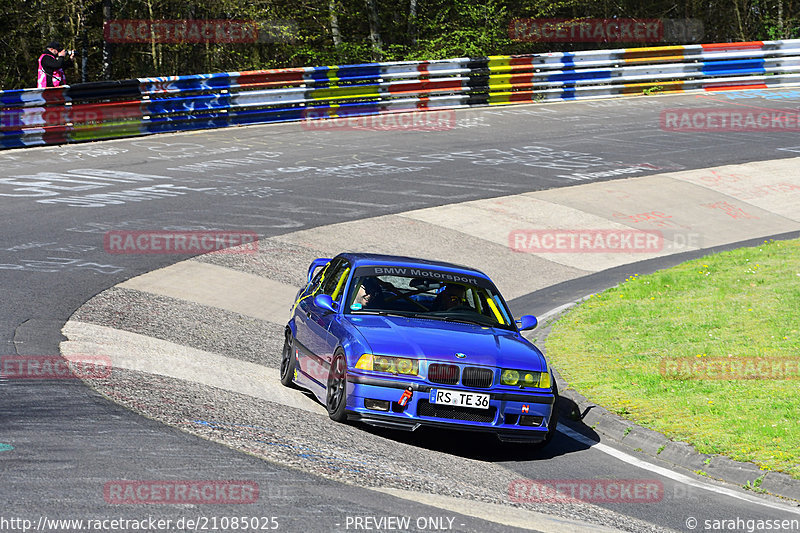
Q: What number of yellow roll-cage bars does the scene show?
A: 2